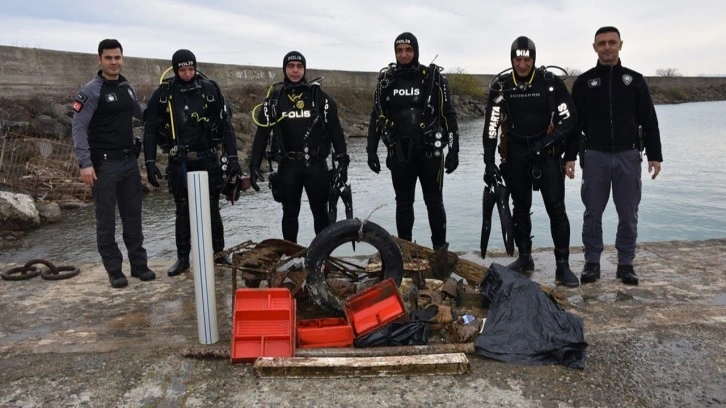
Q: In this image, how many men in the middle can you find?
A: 4